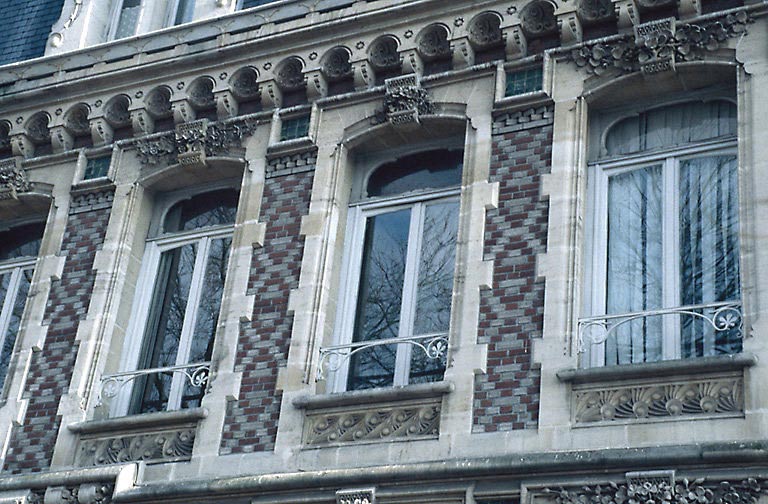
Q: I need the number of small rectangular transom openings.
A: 3